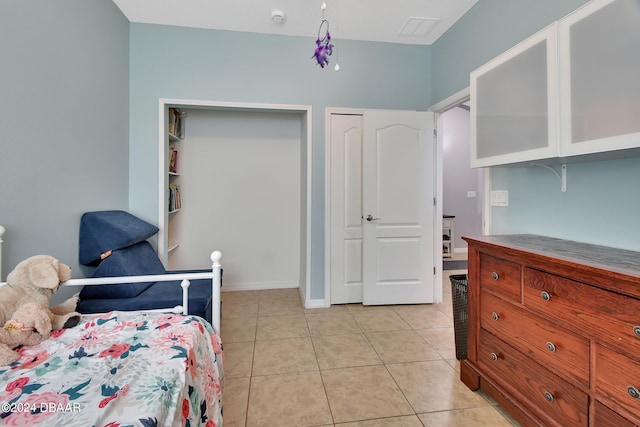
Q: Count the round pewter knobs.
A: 8